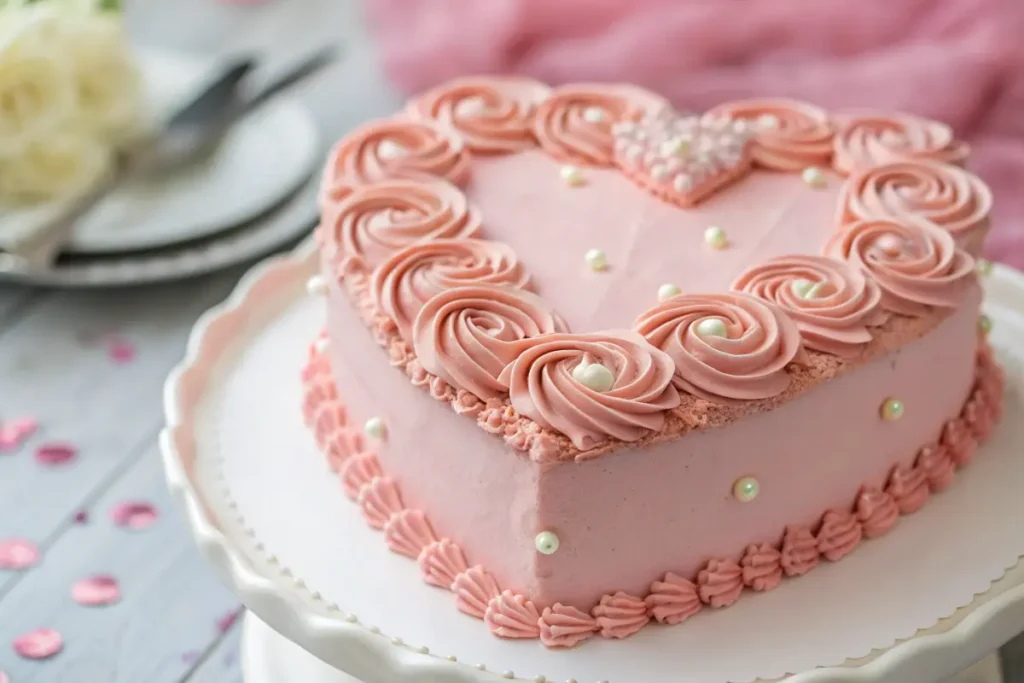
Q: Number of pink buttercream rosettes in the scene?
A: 13